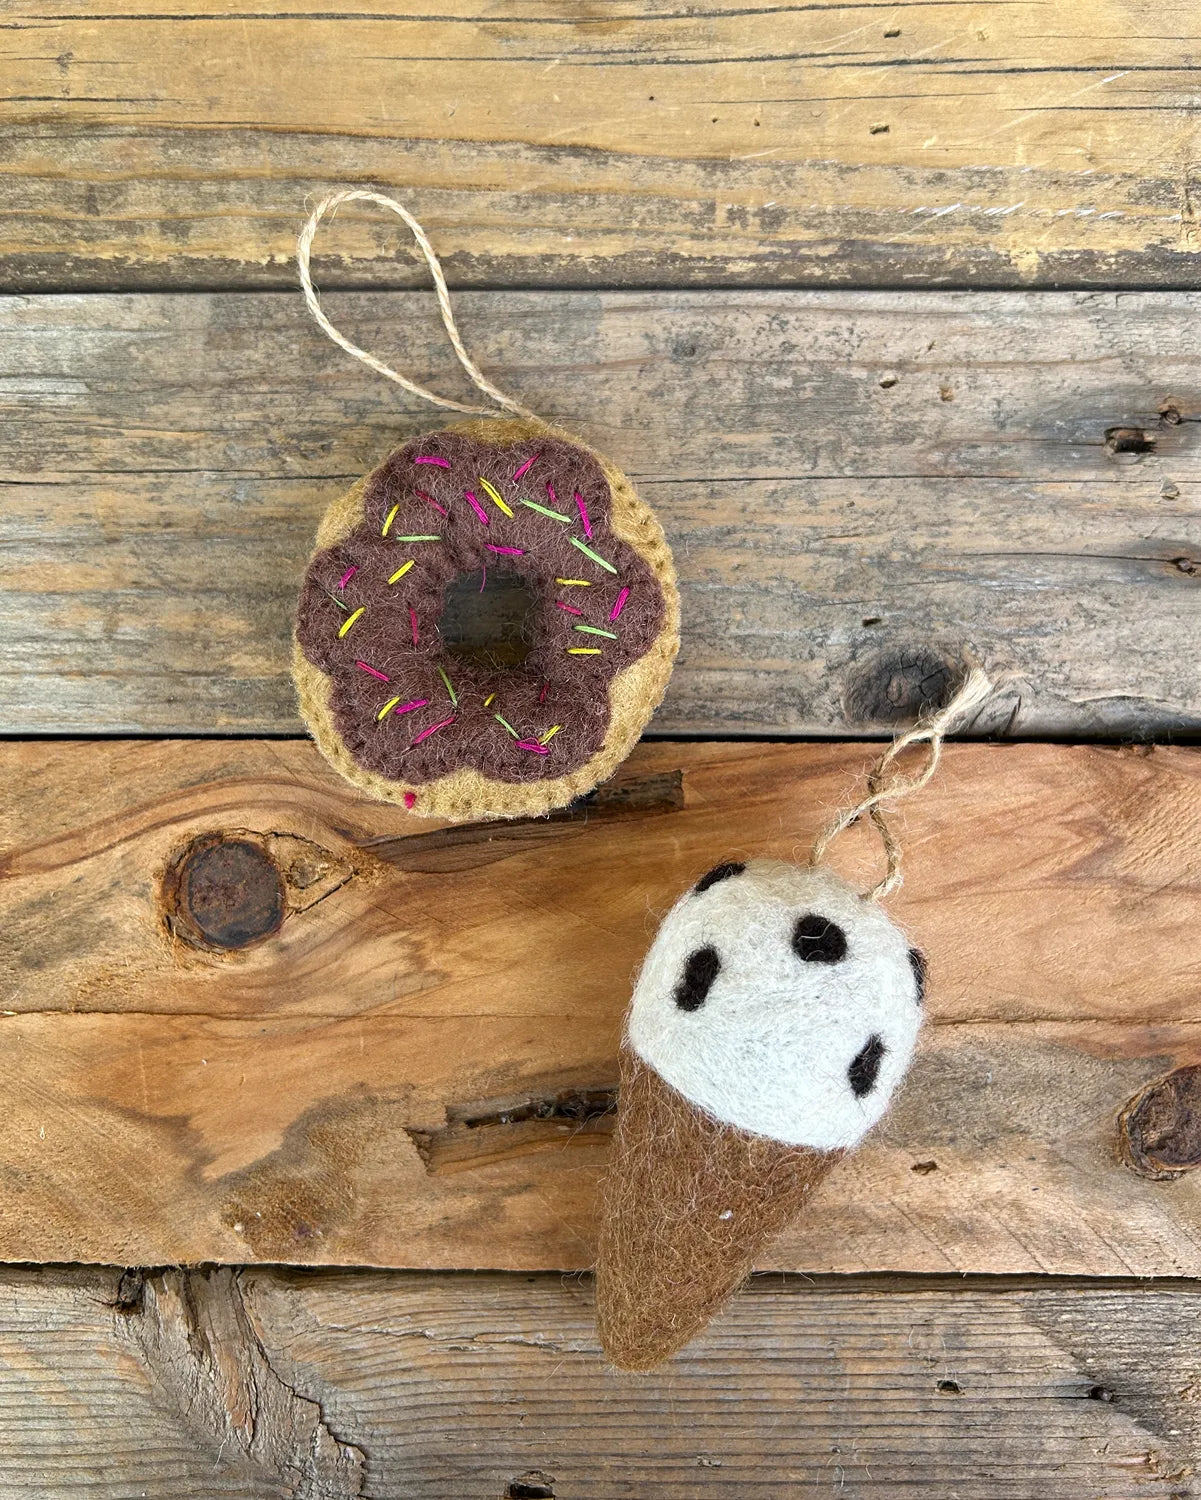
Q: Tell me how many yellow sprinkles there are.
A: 9